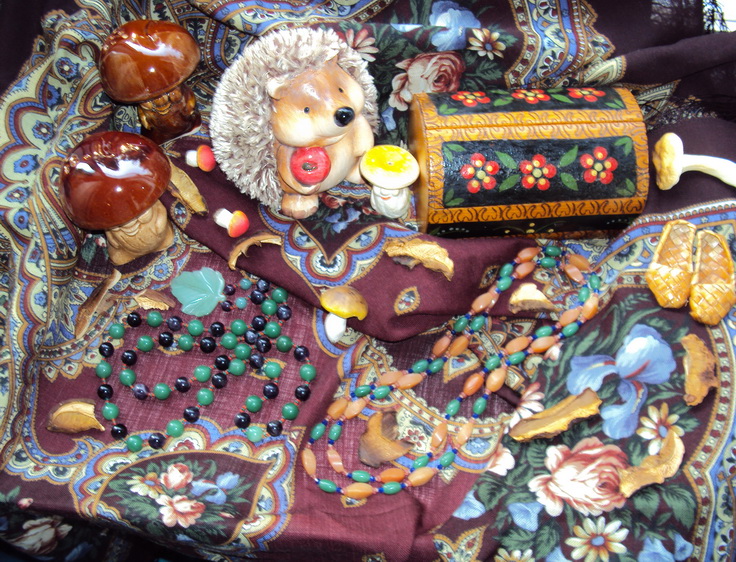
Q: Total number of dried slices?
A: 11